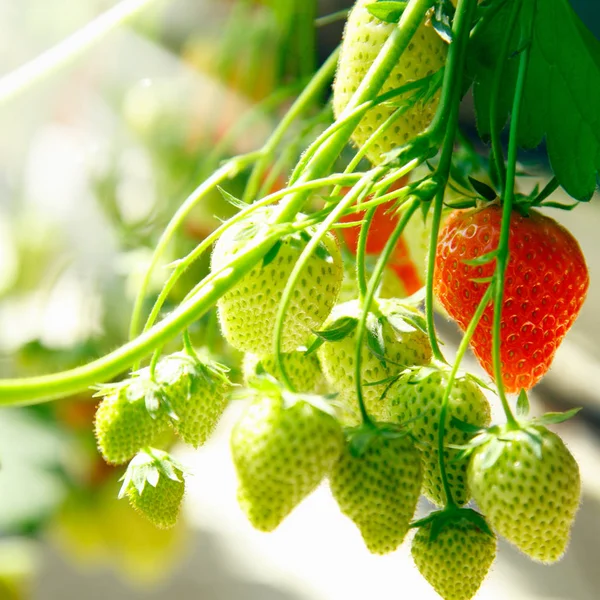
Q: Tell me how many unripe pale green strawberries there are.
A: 12